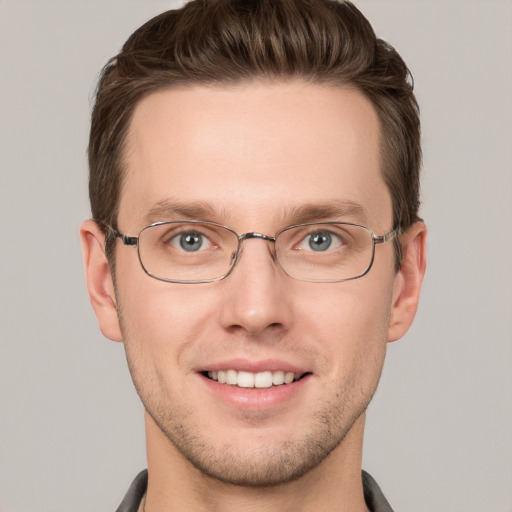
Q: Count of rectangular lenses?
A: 2